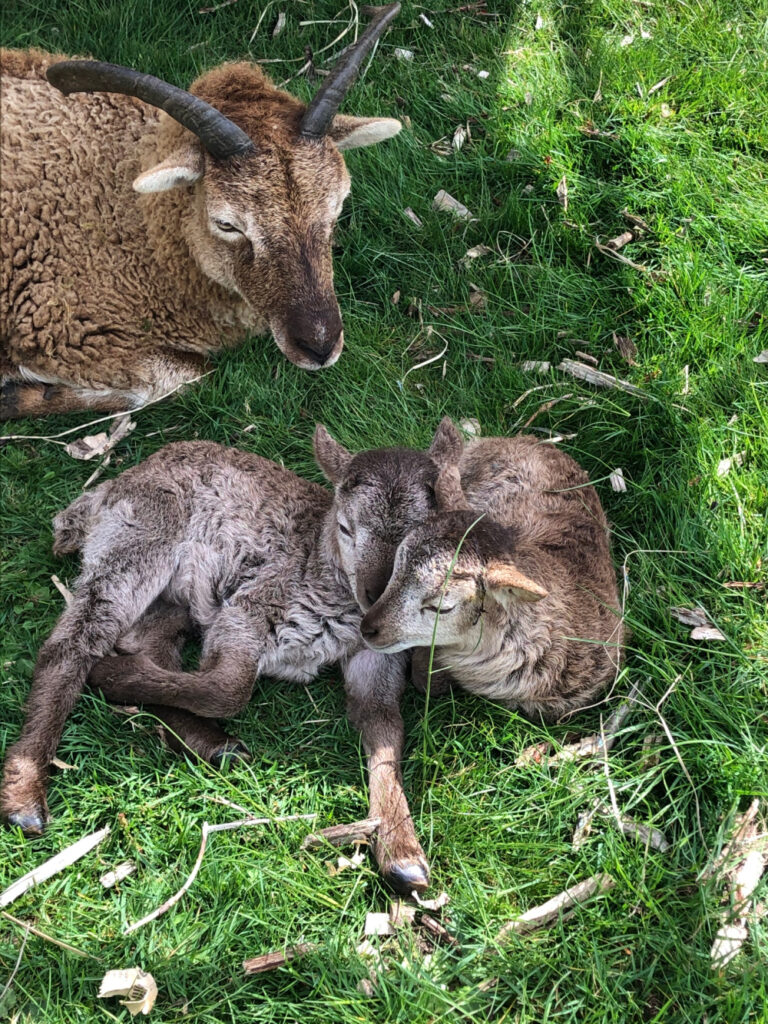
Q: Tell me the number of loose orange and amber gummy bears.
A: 0